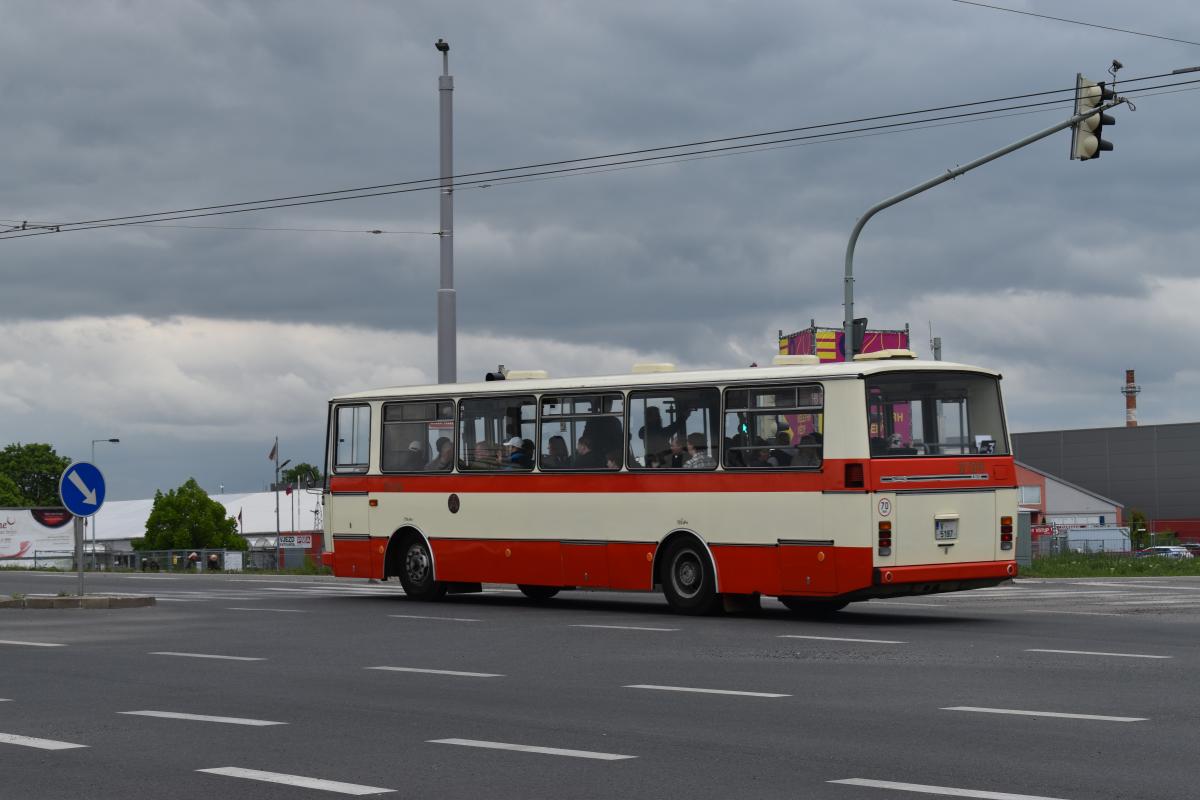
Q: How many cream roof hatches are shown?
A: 4